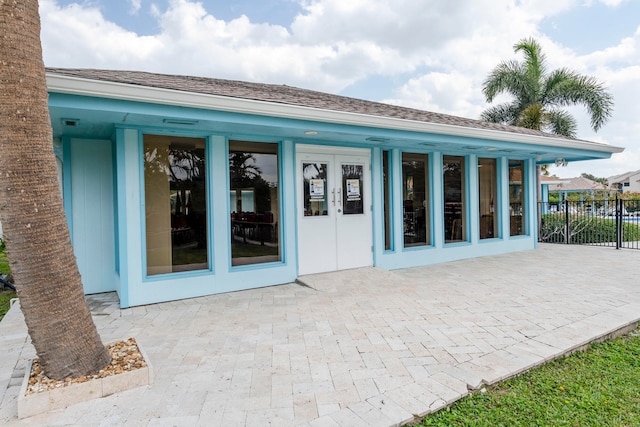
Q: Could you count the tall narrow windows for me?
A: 7